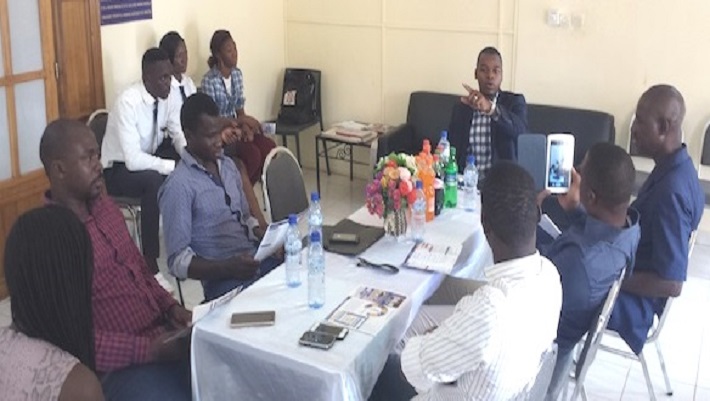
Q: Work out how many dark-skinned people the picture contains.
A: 10